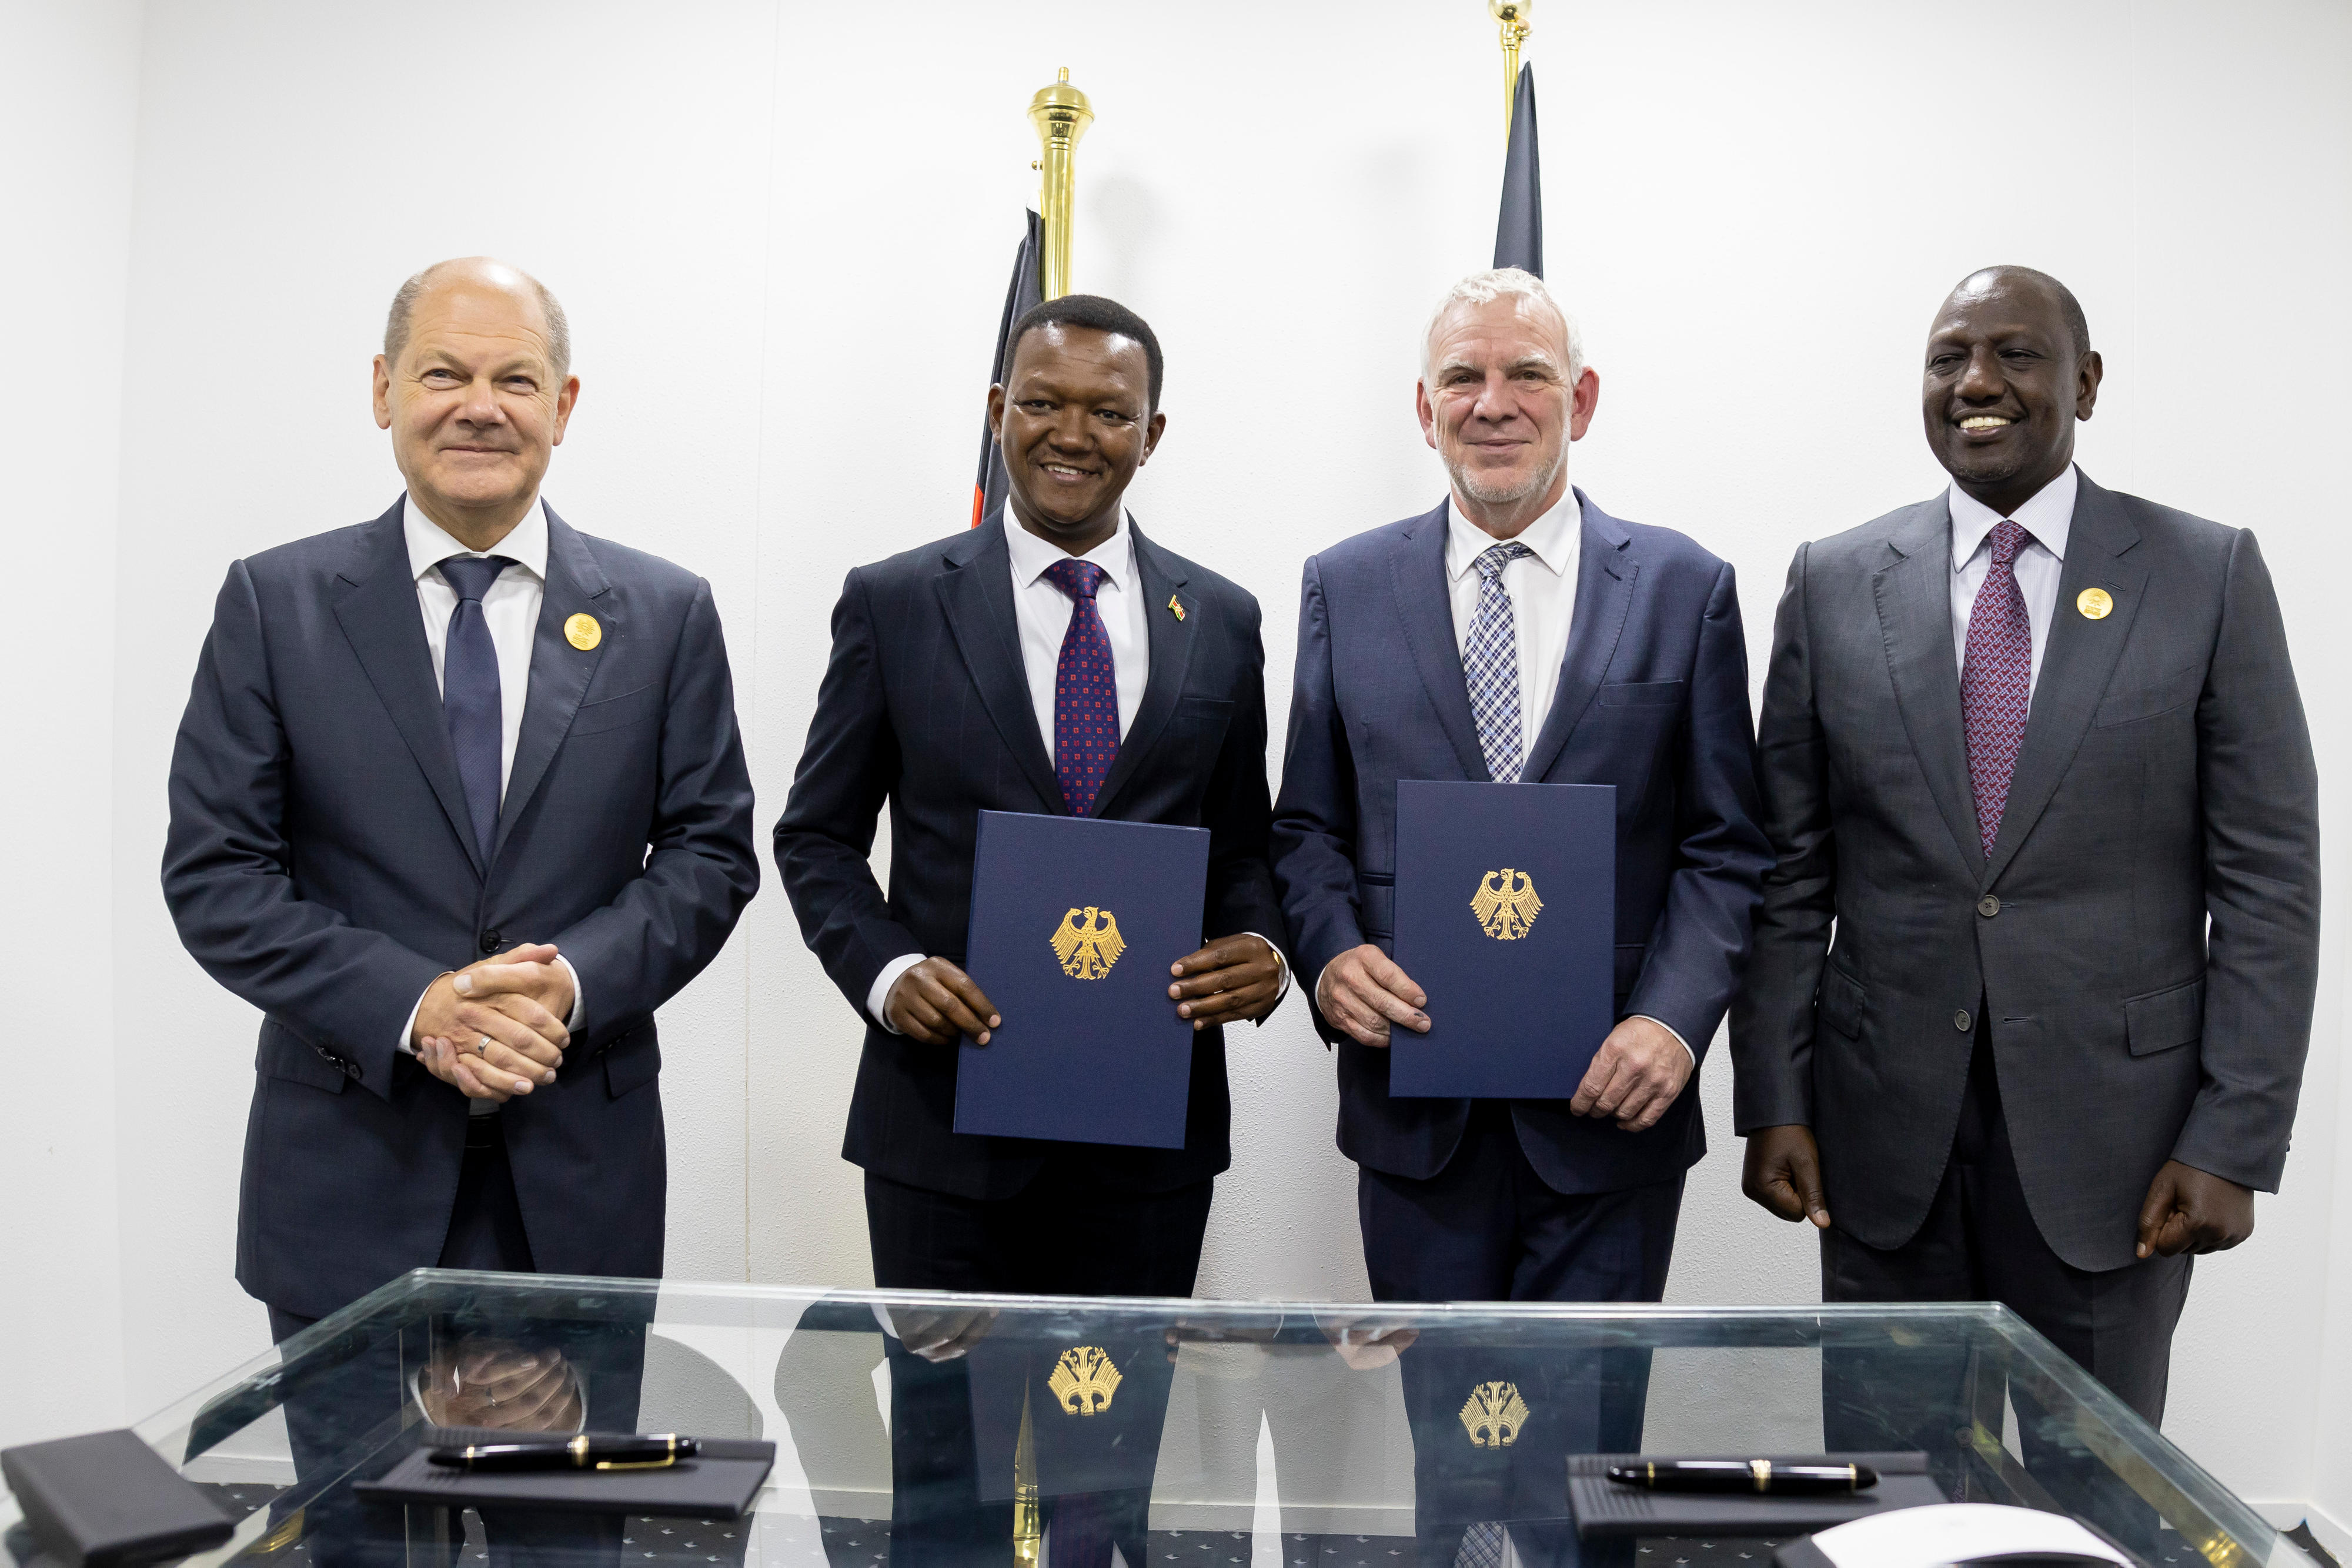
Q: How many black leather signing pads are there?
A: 2